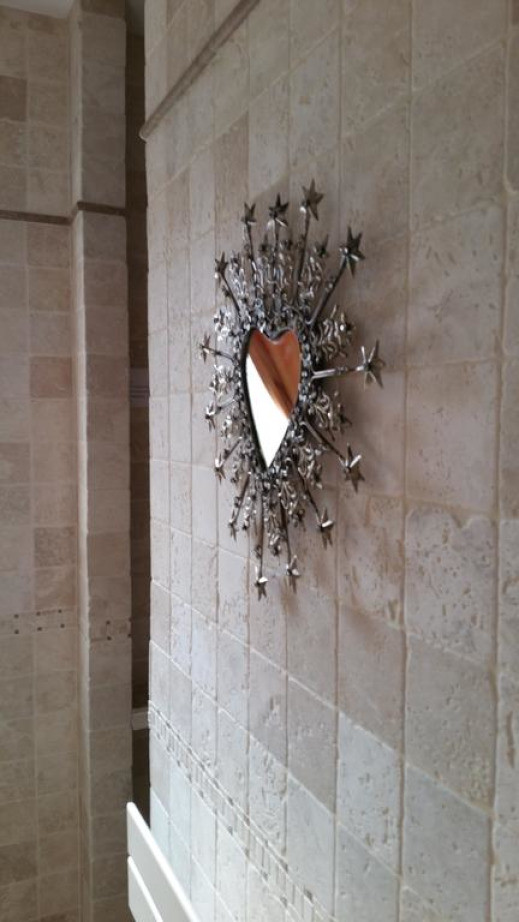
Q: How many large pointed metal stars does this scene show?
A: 14